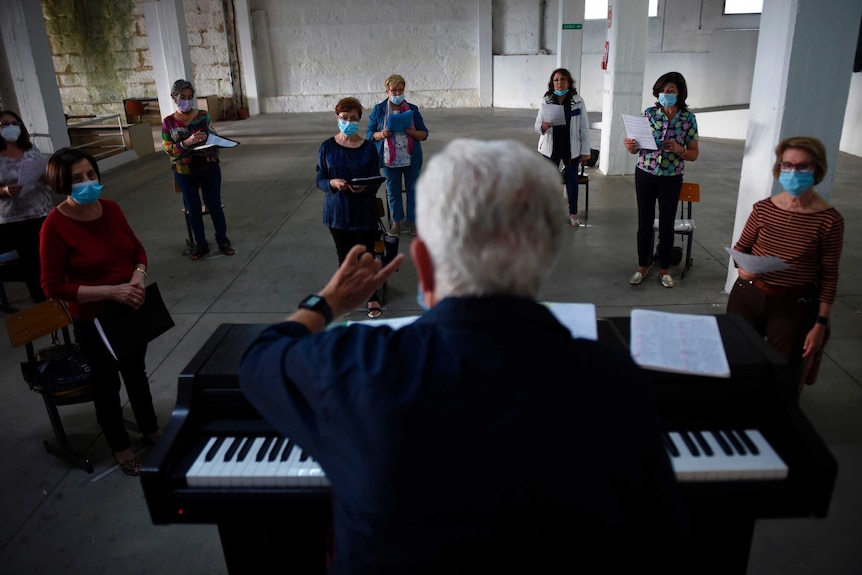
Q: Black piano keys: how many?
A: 14